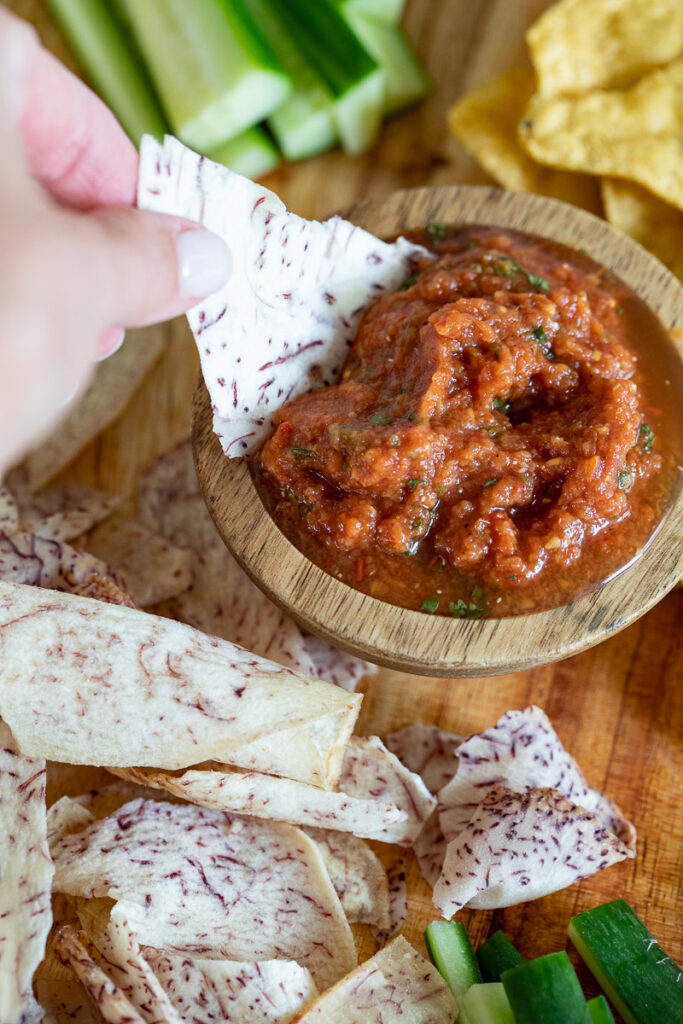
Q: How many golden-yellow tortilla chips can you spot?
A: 4